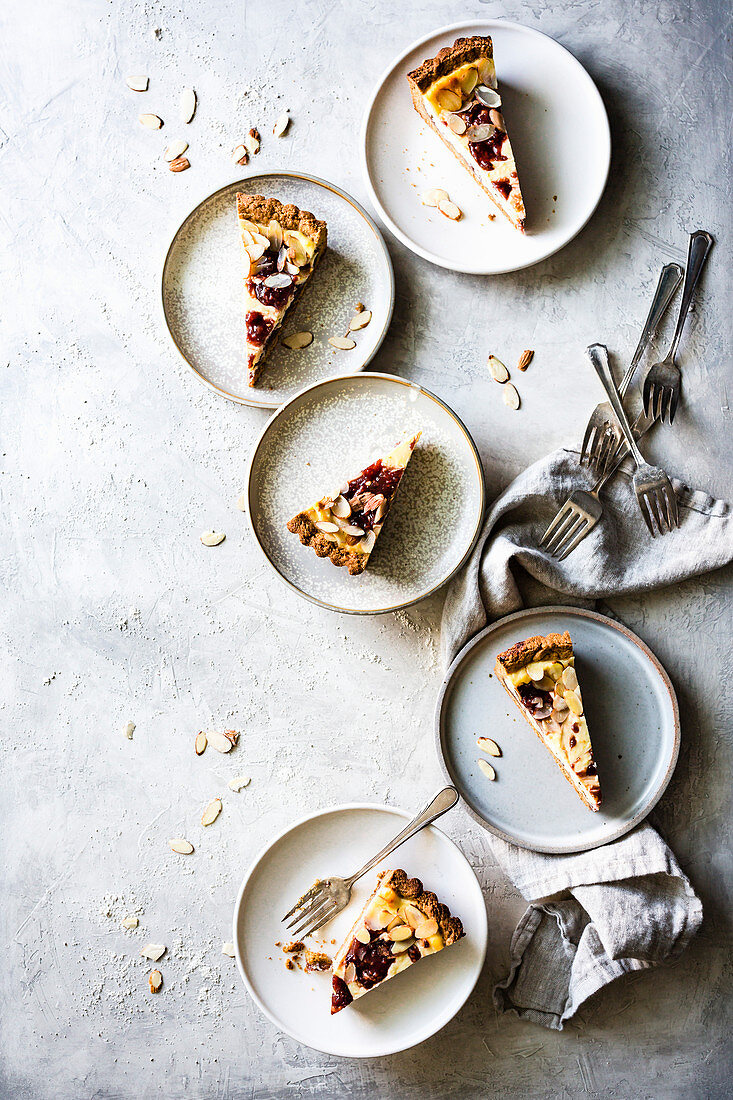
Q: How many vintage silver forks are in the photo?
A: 5